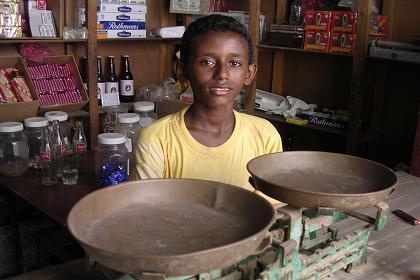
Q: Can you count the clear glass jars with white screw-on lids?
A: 6